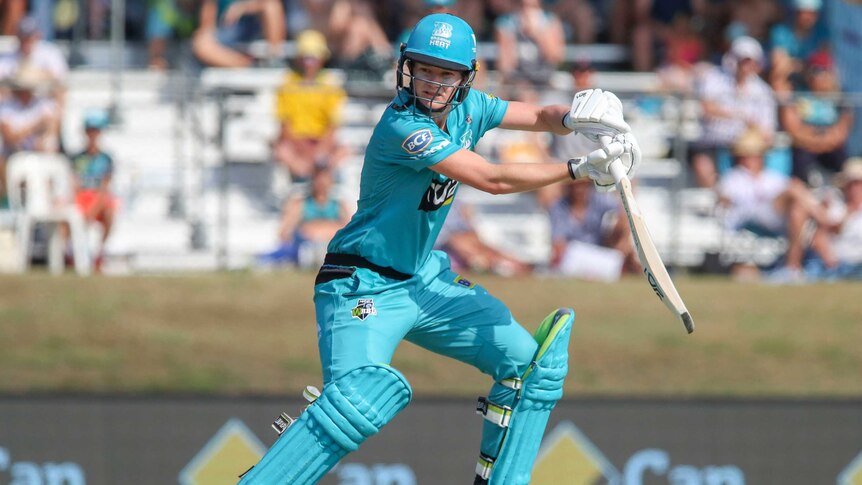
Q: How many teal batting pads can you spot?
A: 2